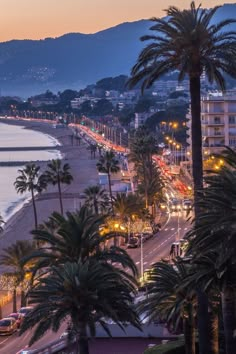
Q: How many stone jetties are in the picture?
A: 2